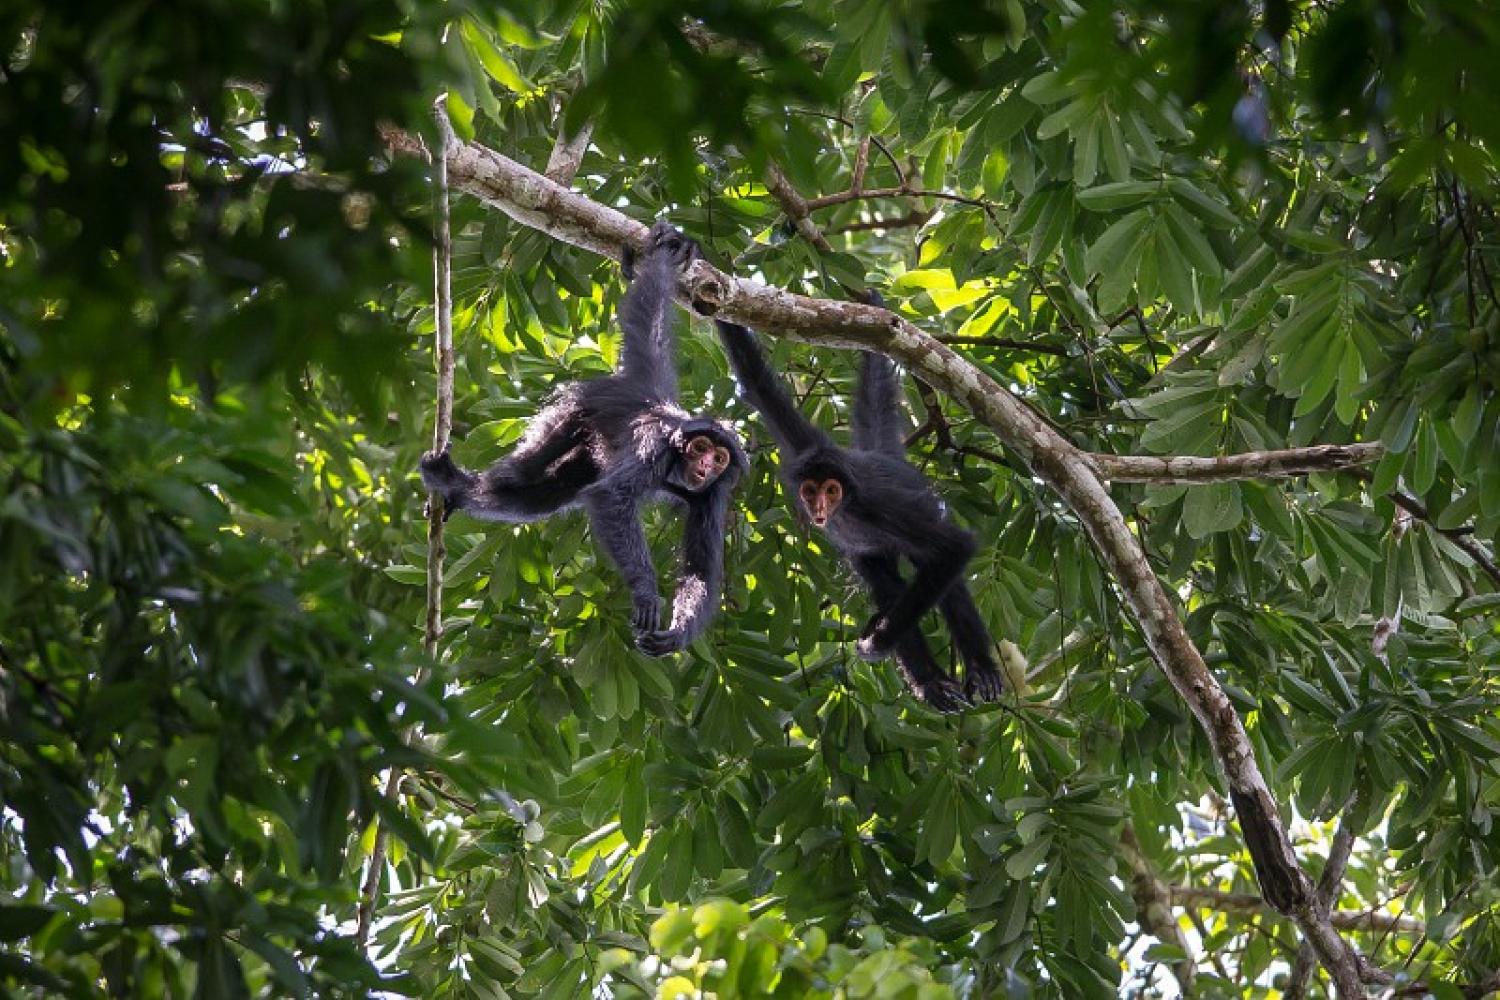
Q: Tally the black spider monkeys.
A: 2